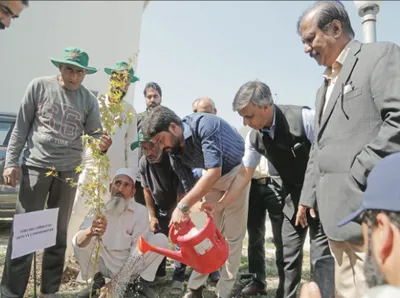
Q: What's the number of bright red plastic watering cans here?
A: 1